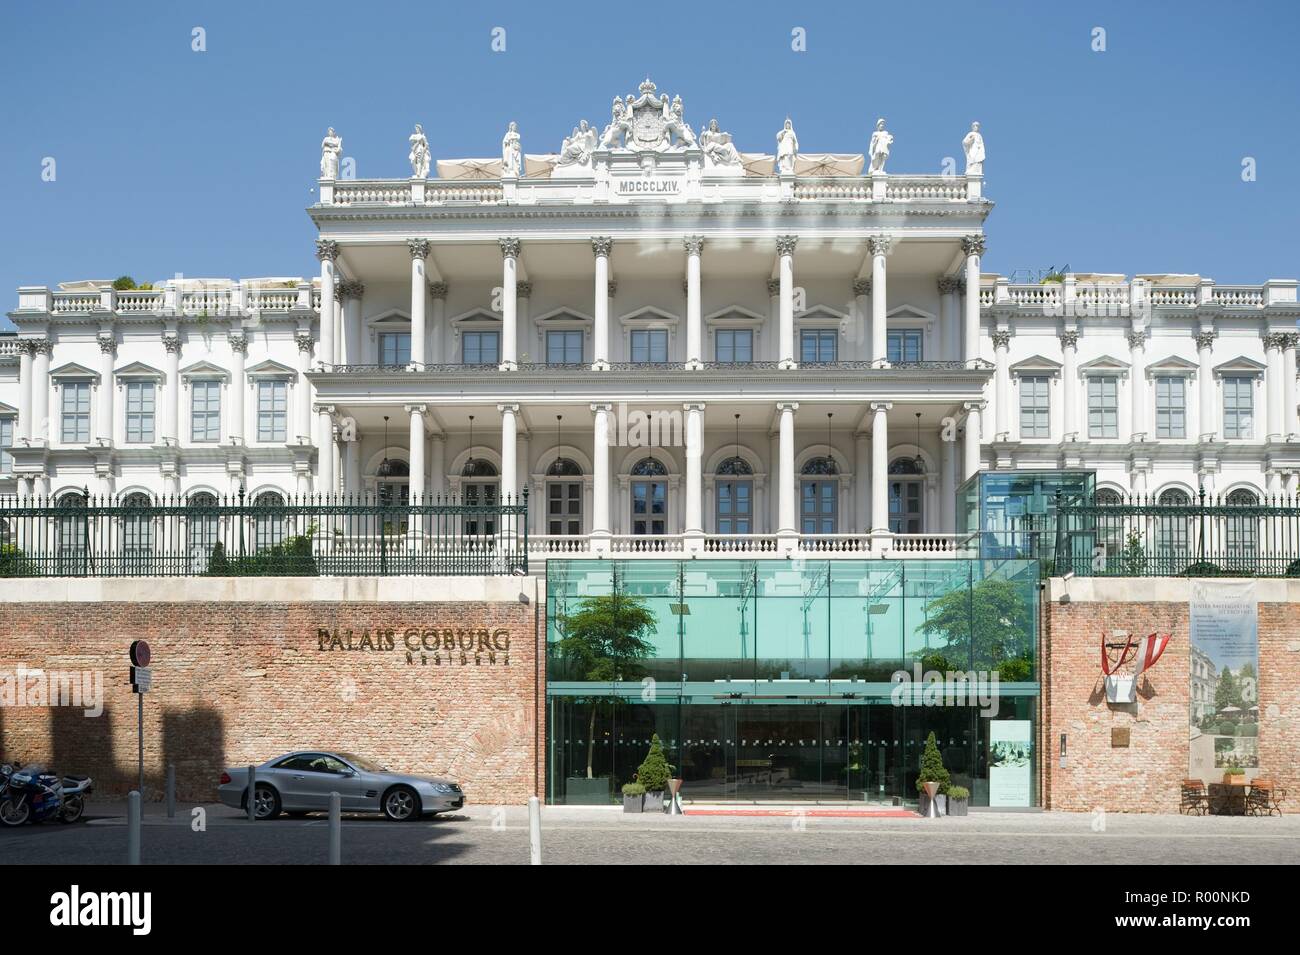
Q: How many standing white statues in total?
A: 6